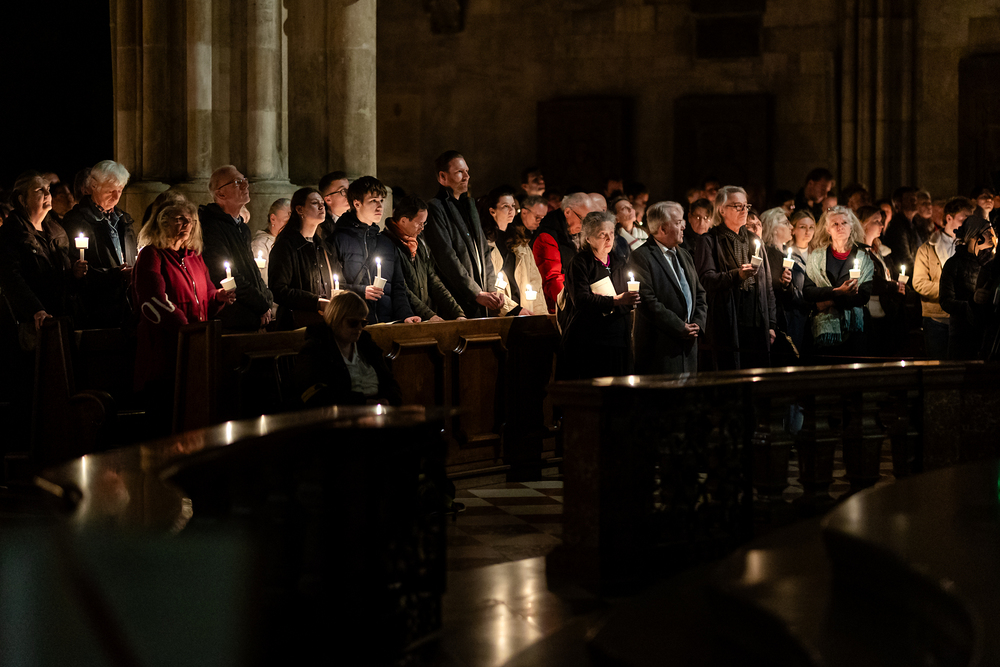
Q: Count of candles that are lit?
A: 12